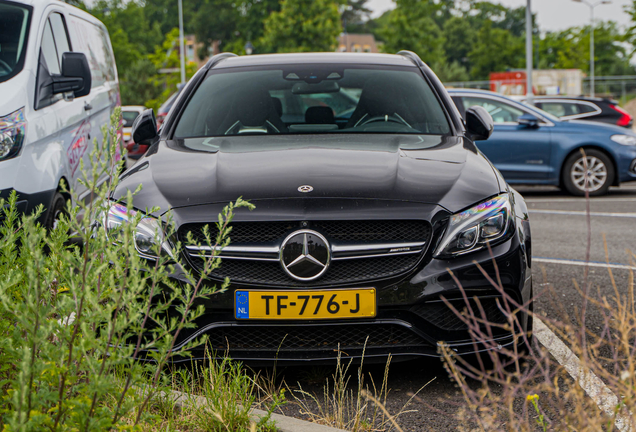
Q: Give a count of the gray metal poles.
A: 3